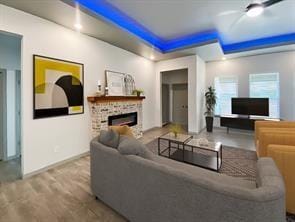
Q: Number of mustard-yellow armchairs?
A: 2